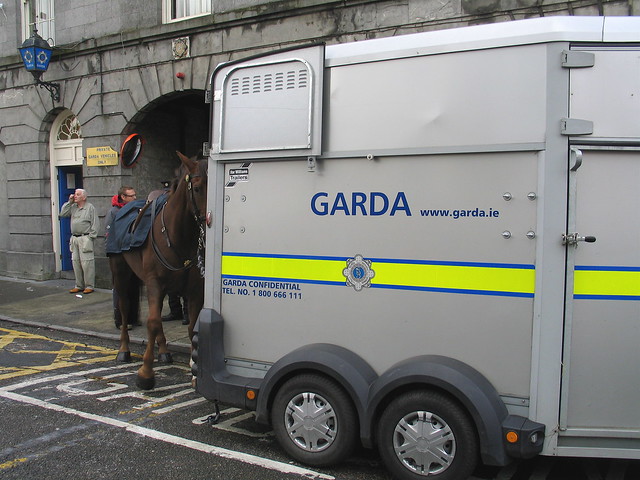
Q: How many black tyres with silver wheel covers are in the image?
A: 2